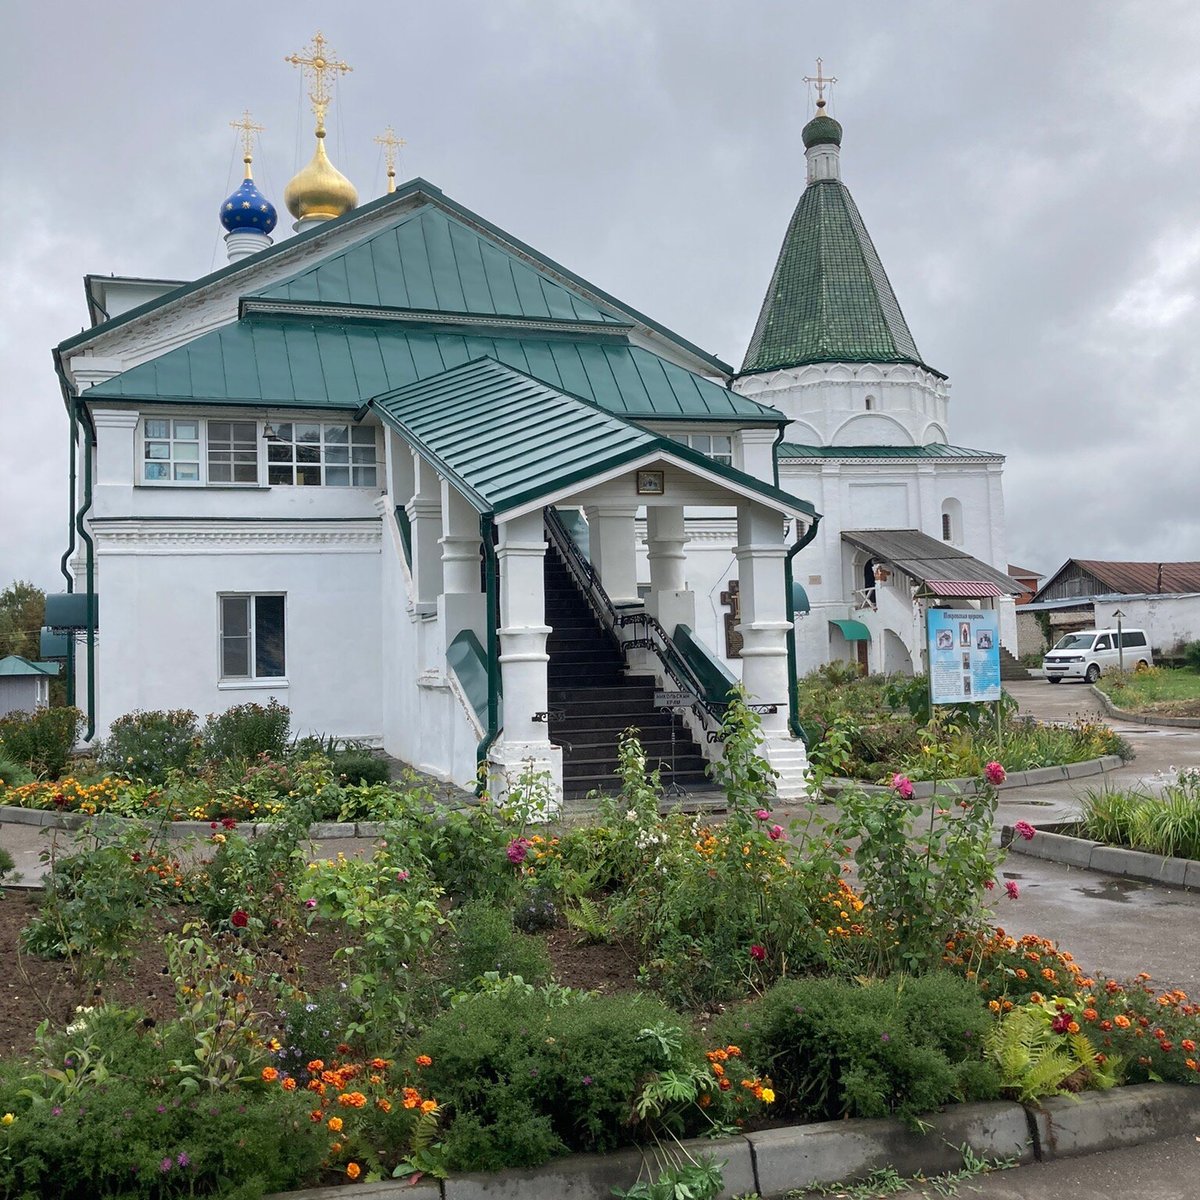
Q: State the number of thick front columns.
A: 2